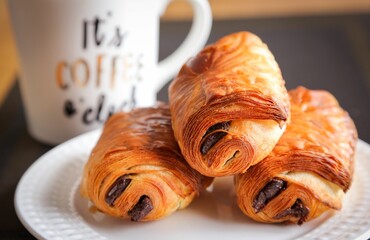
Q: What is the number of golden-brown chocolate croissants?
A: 3